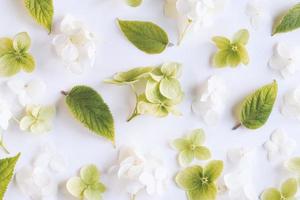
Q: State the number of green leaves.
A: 6